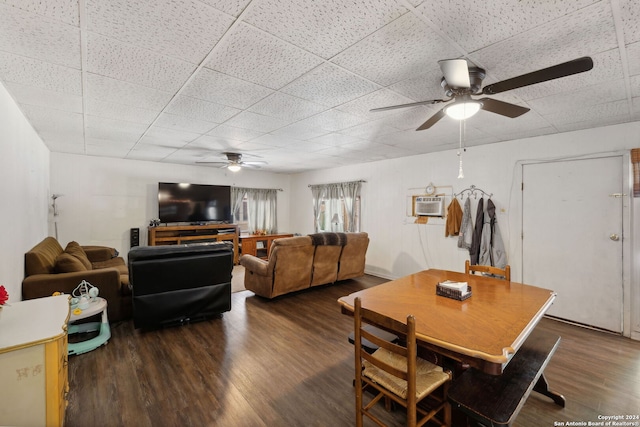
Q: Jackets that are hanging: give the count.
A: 4